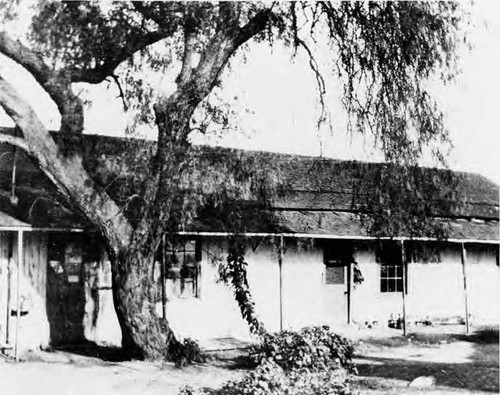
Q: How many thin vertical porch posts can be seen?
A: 5